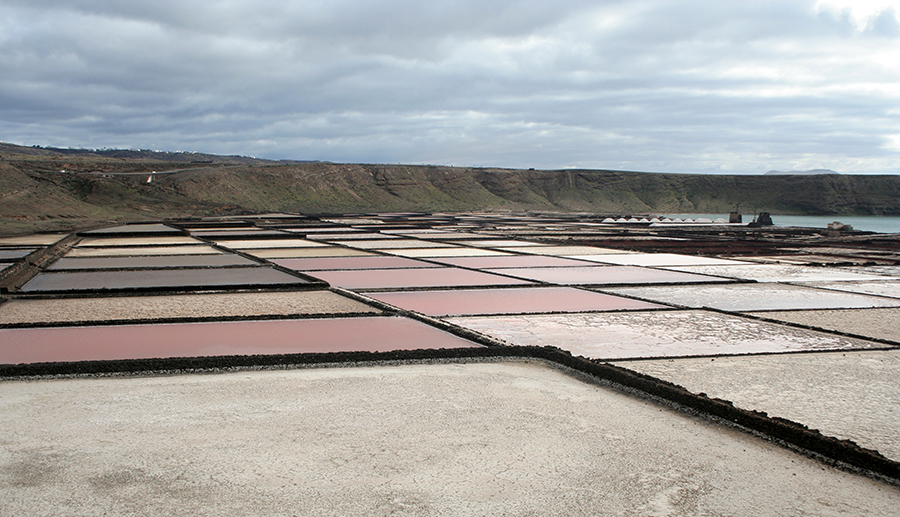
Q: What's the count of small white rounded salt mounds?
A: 10